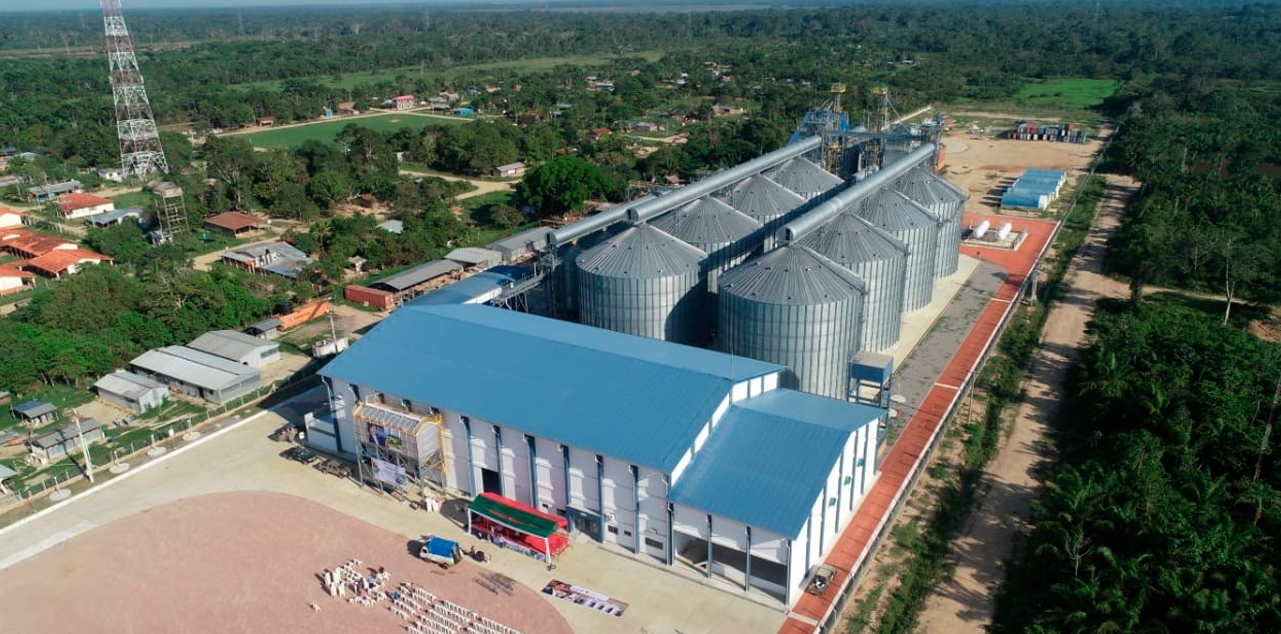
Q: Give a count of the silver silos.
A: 8